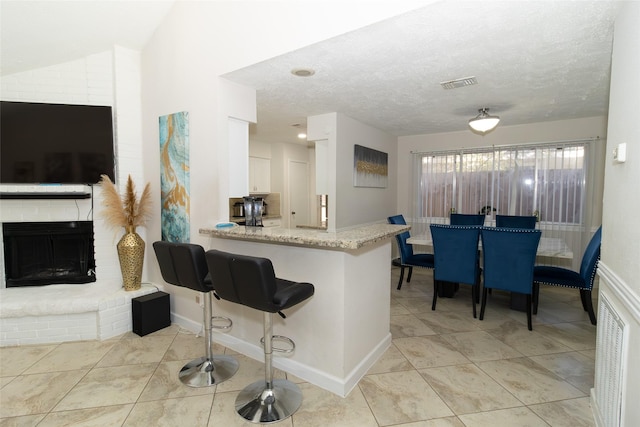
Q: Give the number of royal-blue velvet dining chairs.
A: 6